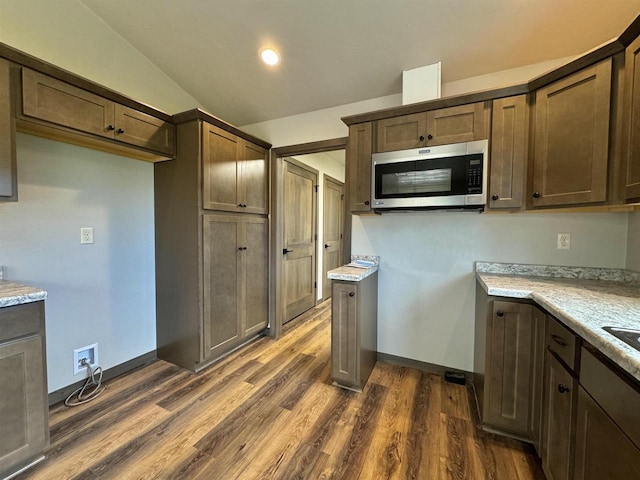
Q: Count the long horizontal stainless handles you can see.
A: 0